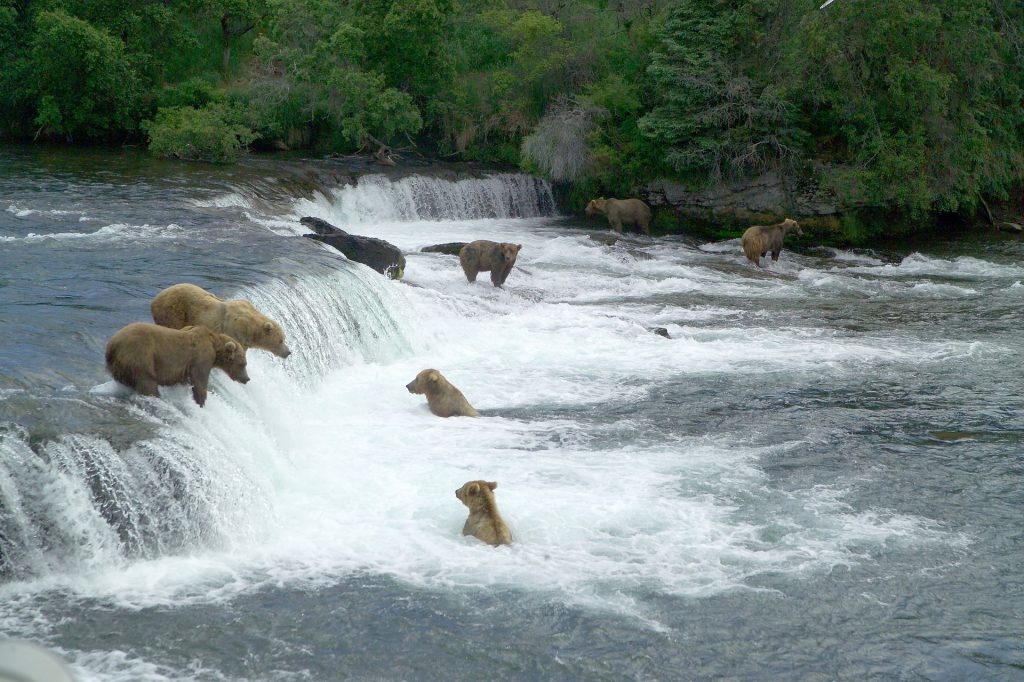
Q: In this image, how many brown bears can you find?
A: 7